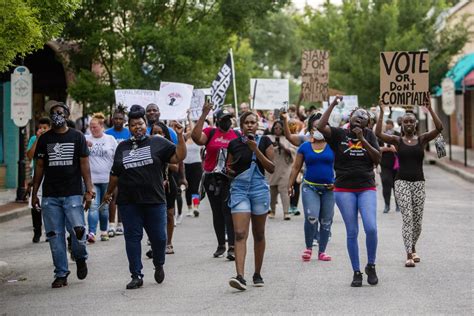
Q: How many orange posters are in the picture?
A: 2